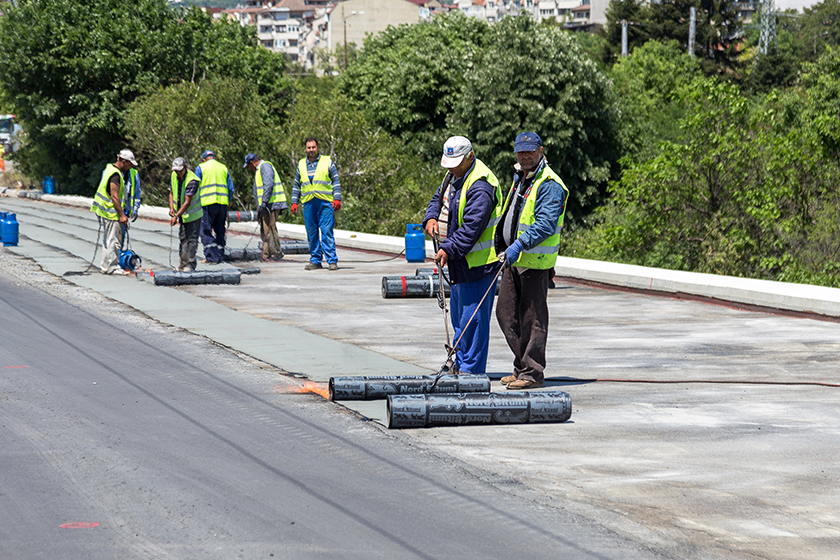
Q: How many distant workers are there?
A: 6